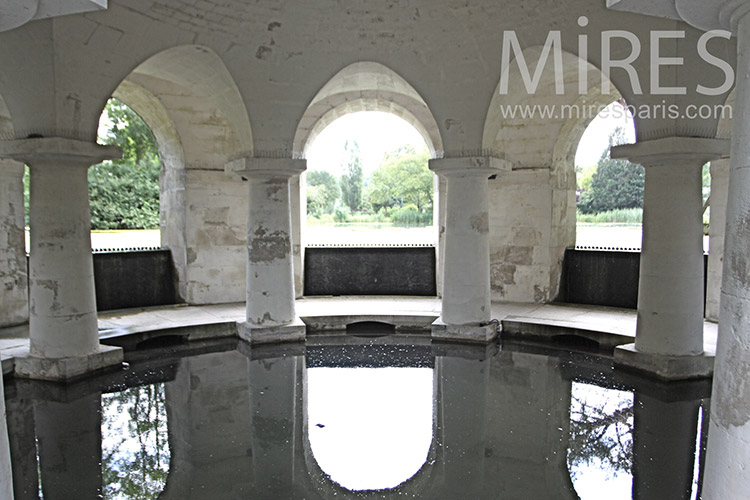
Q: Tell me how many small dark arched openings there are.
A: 3